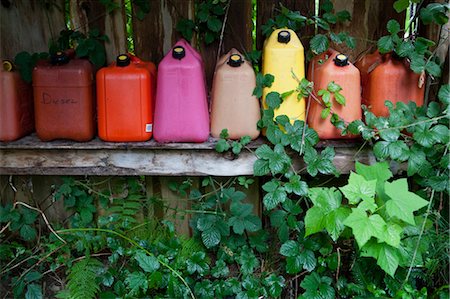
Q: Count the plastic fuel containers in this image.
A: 8